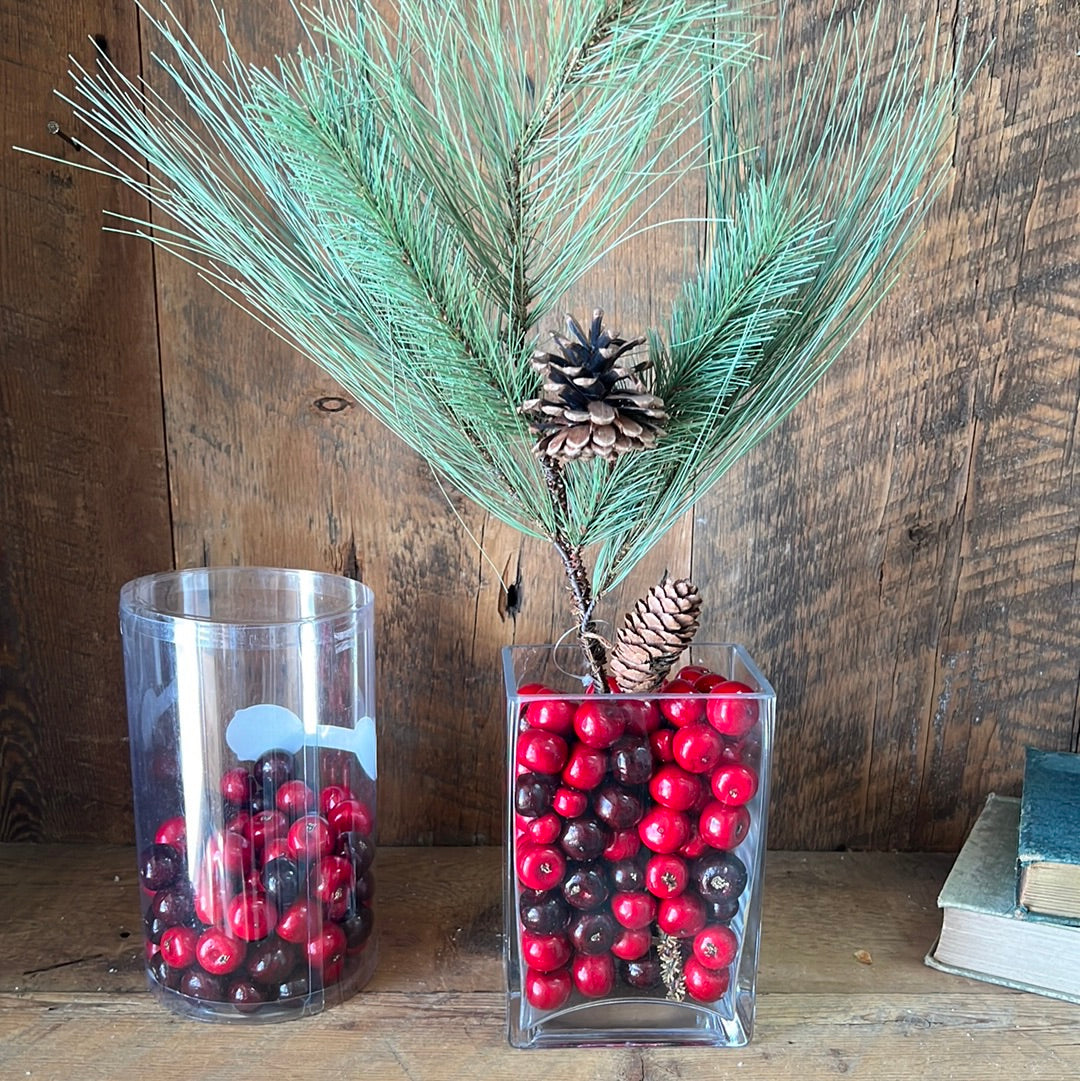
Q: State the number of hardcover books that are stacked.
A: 2